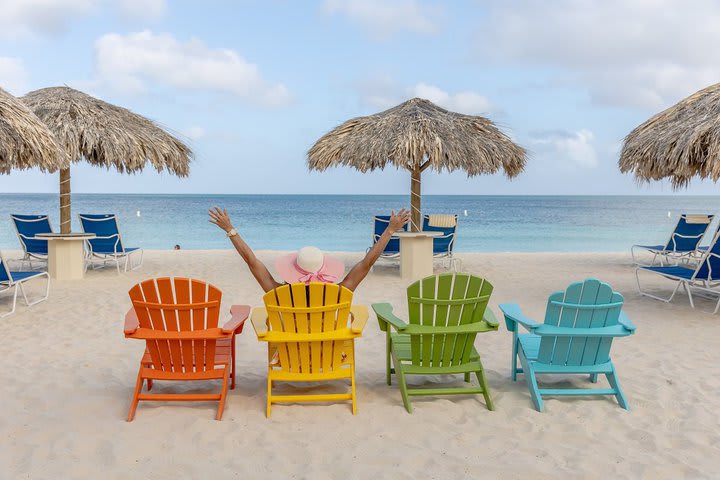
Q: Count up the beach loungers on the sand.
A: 7